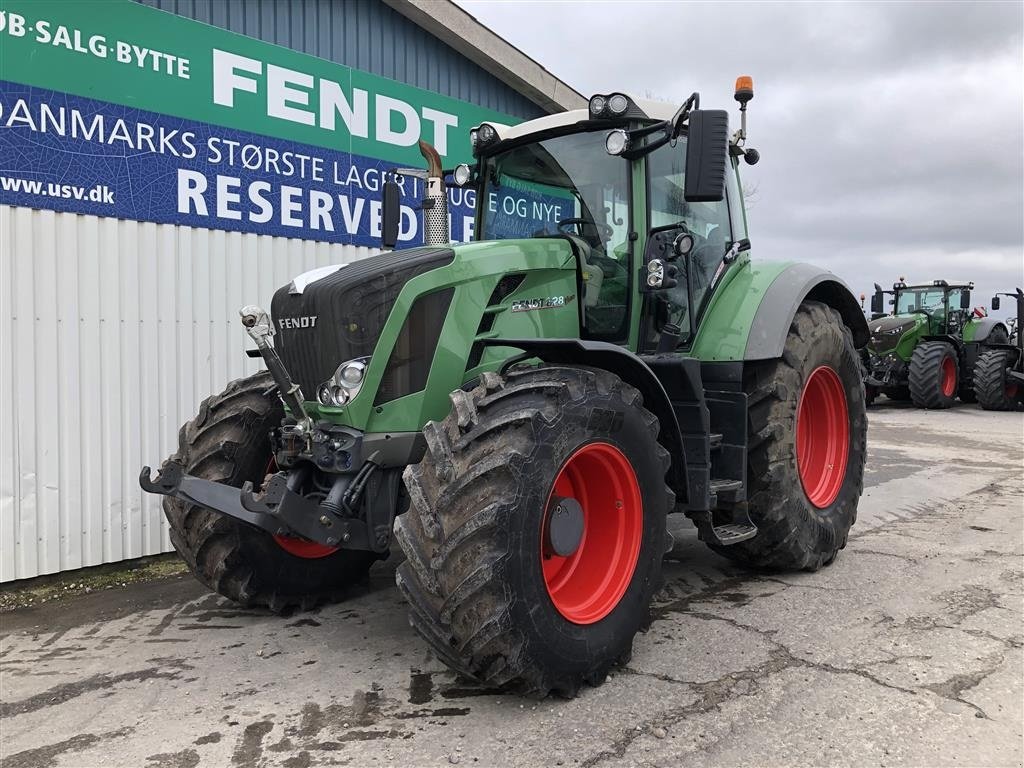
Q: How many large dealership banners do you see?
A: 1